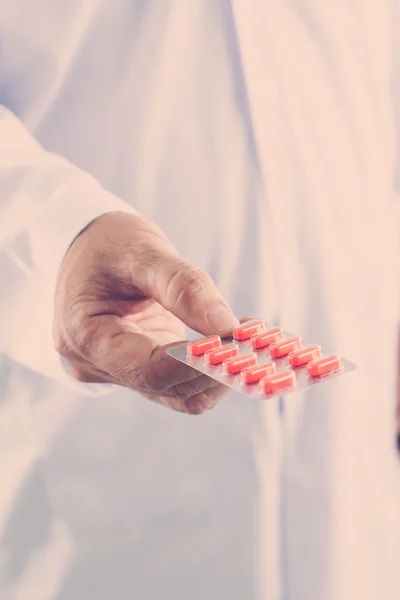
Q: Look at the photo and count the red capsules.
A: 10